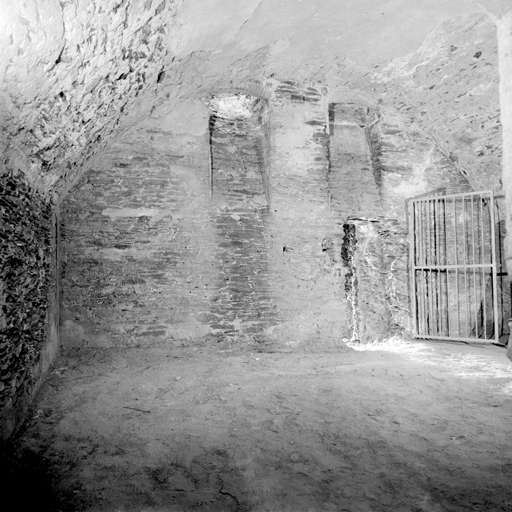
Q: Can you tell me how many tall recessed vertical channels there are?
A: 2